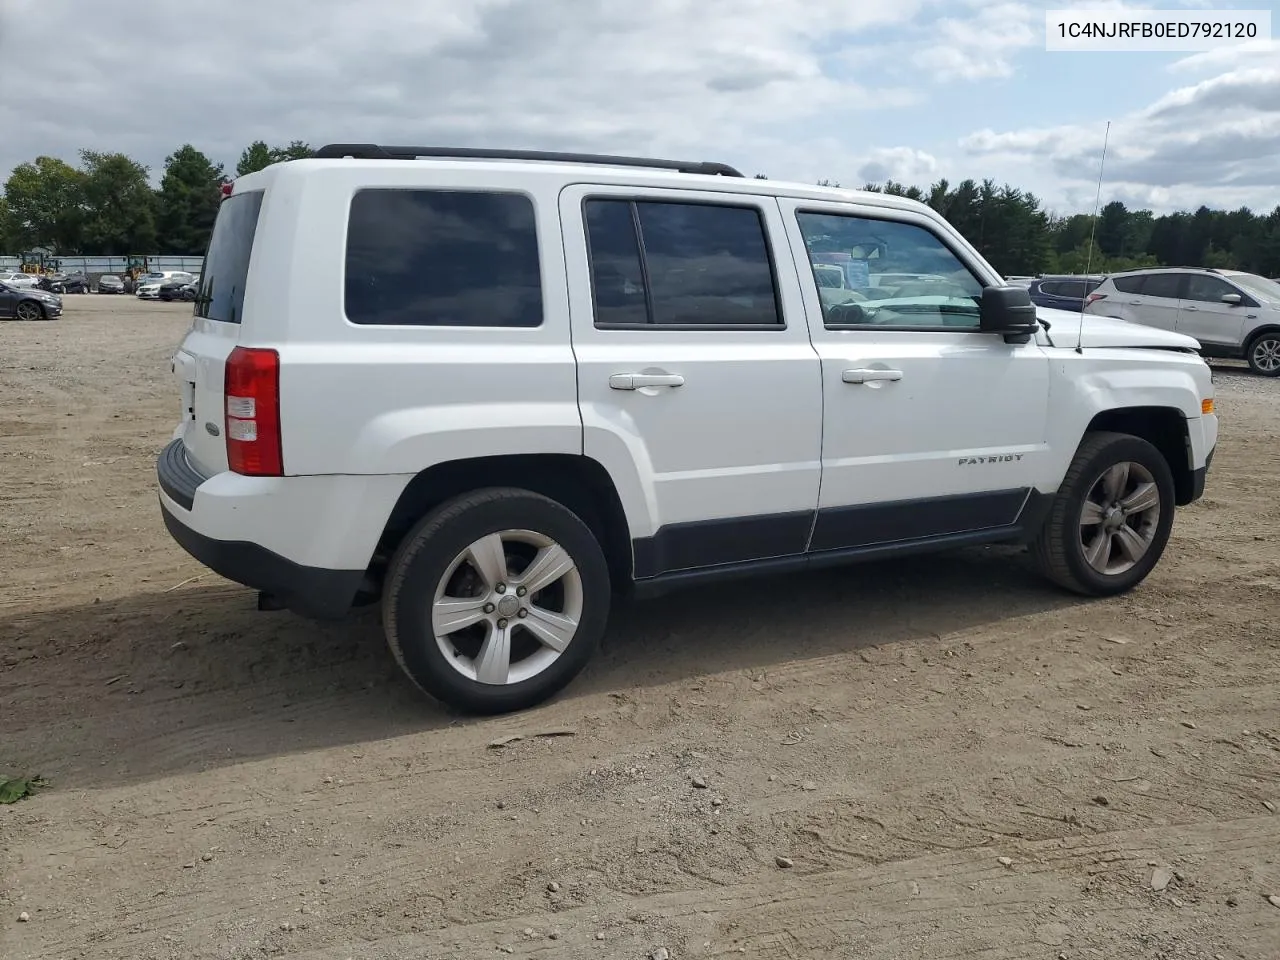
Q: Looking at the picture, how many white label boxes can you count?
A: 1